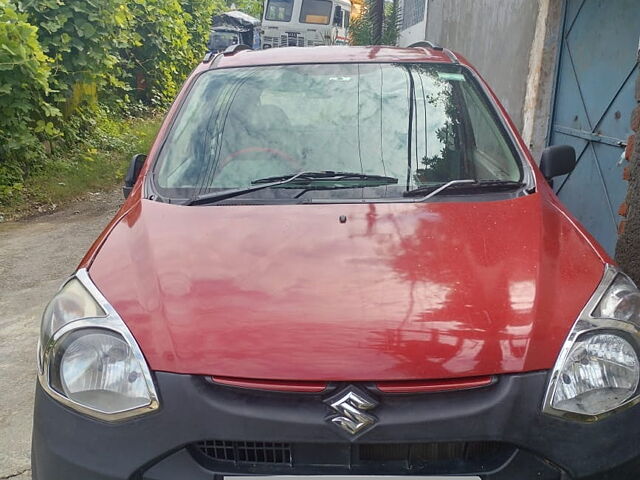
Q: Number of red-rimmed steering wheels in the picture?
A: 1